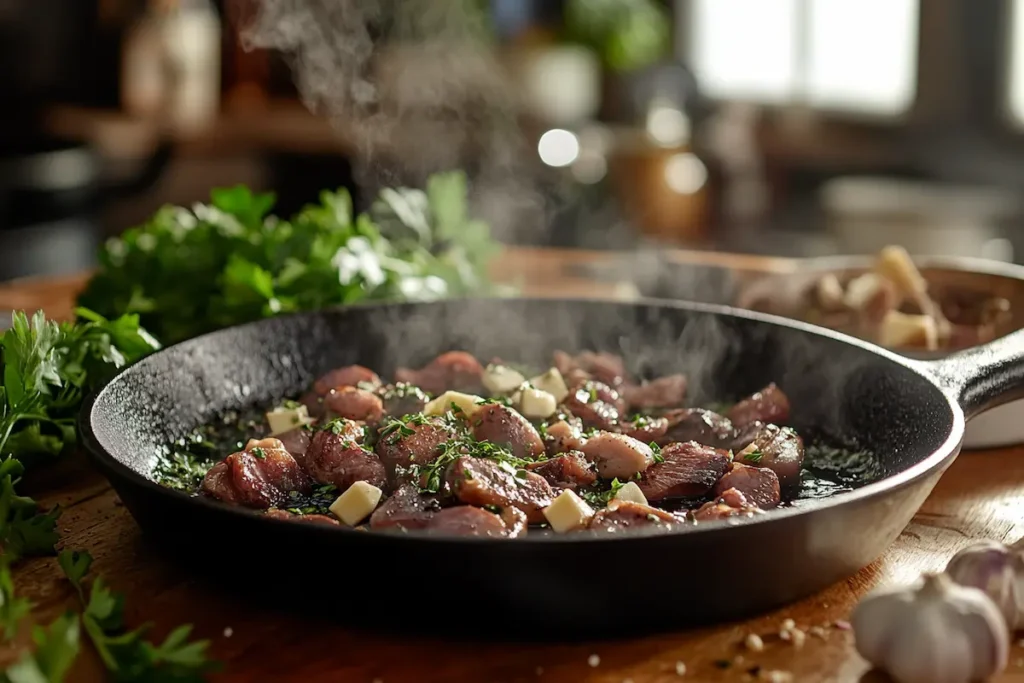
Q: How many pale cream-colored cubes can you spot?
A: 8